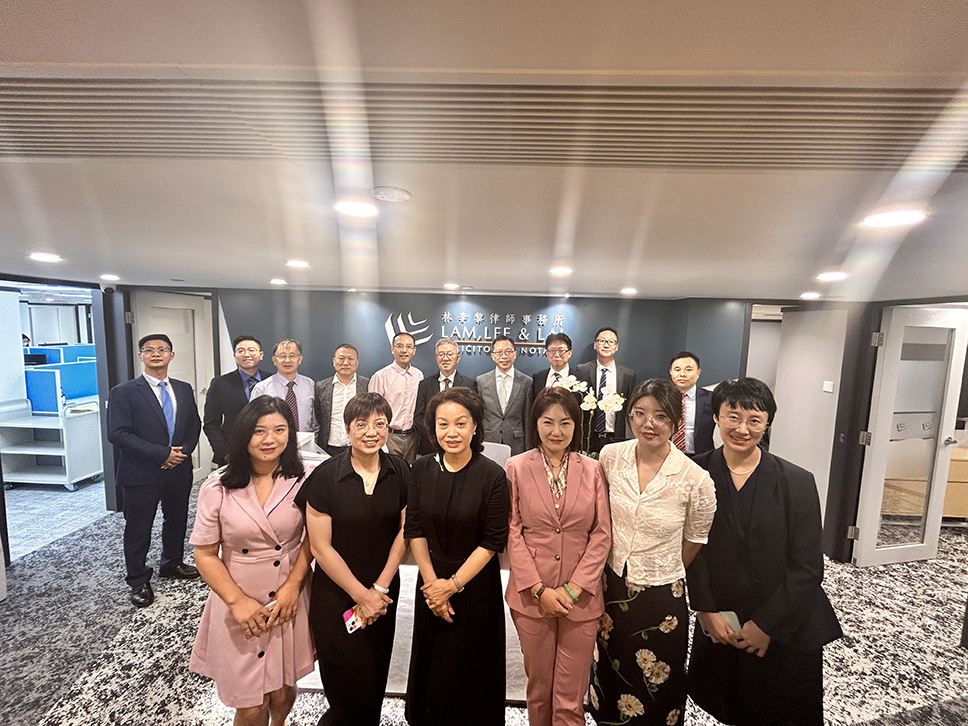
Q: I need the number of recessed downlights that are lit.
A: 11